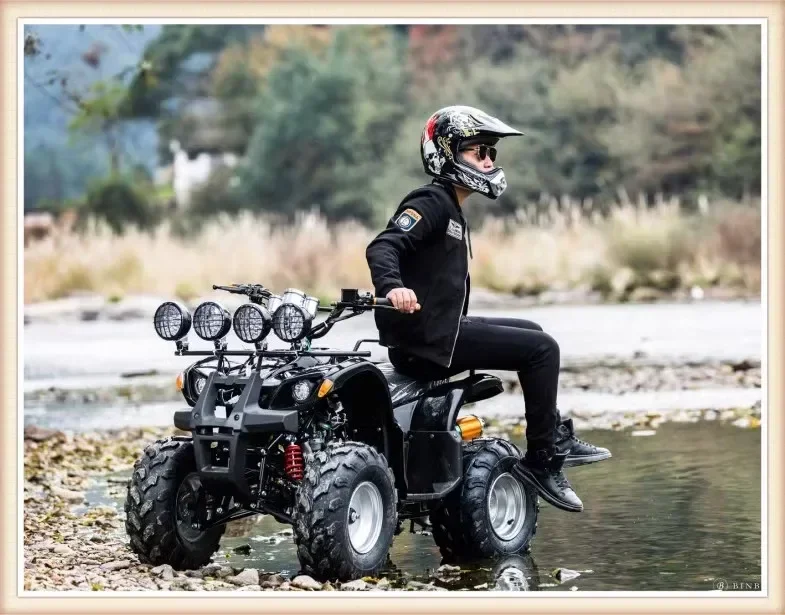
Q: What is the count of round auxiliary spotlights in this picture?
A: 4